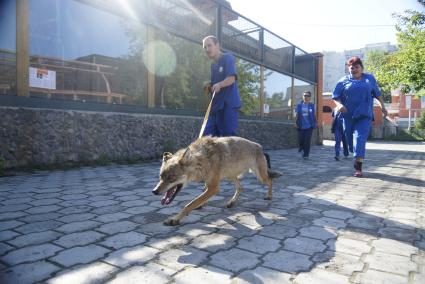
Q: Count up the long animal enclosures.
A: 1